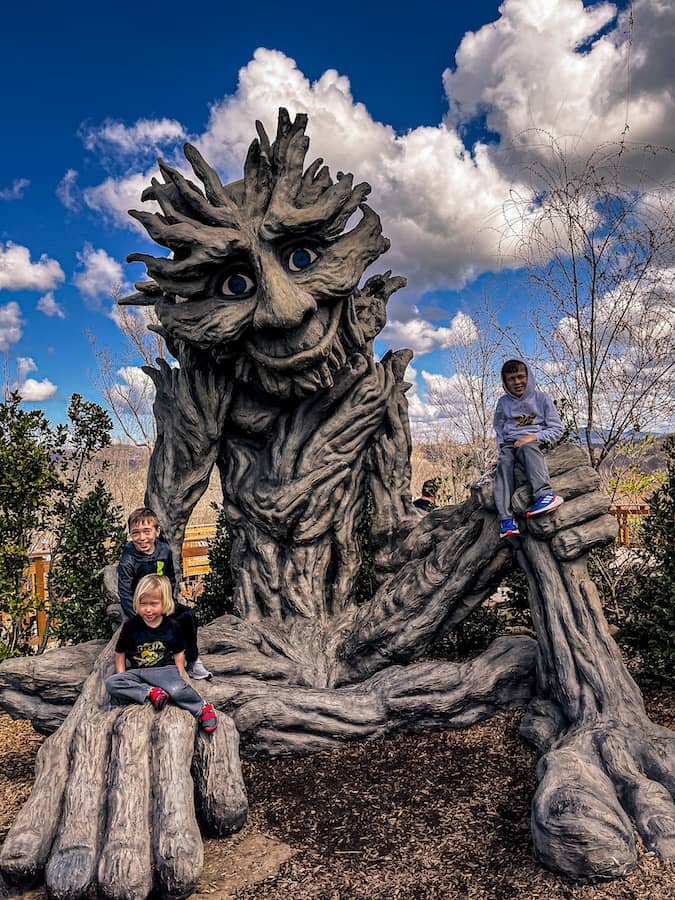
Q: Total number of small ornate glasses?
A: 0